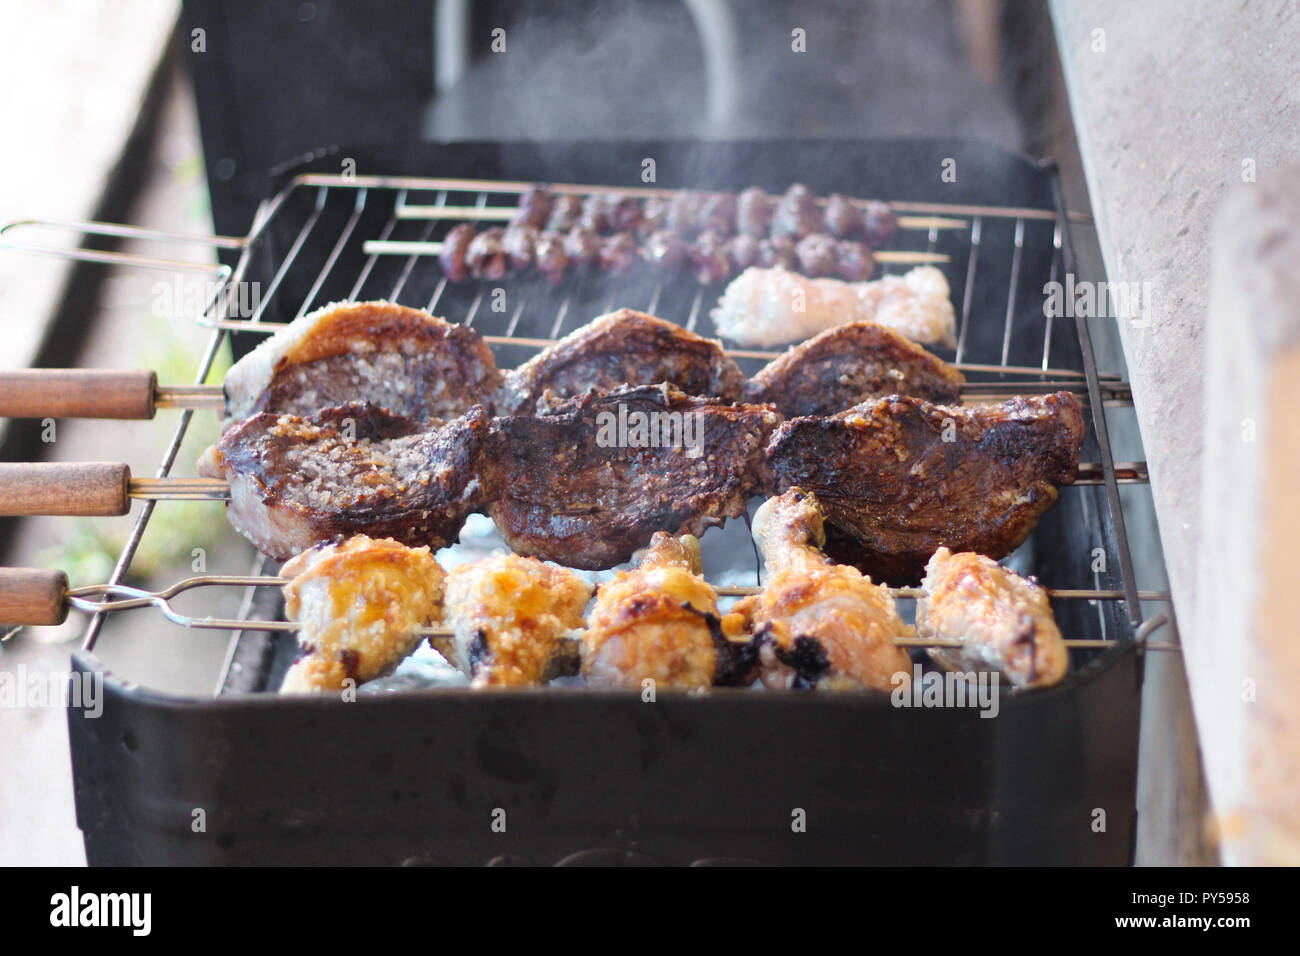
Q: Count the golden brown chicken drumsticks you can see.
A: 5